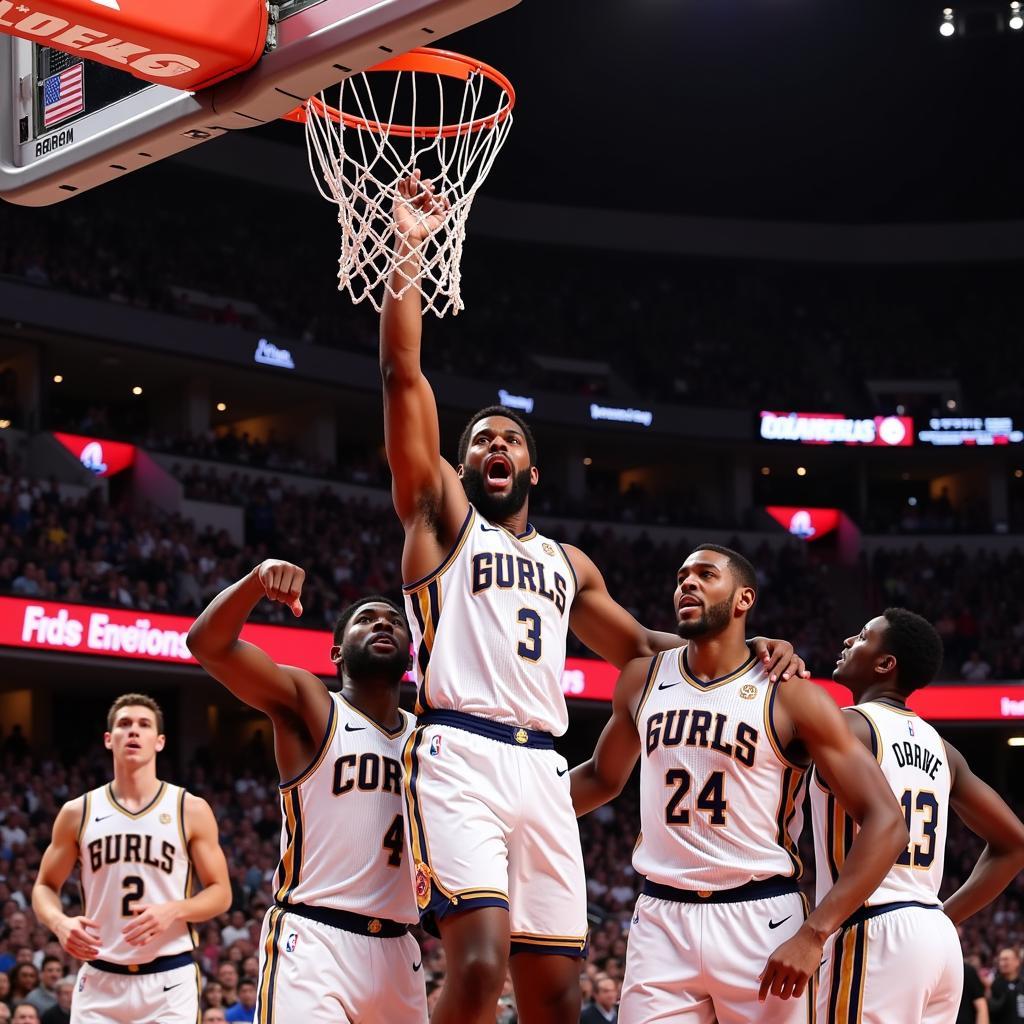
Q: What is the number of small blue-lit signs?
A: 3